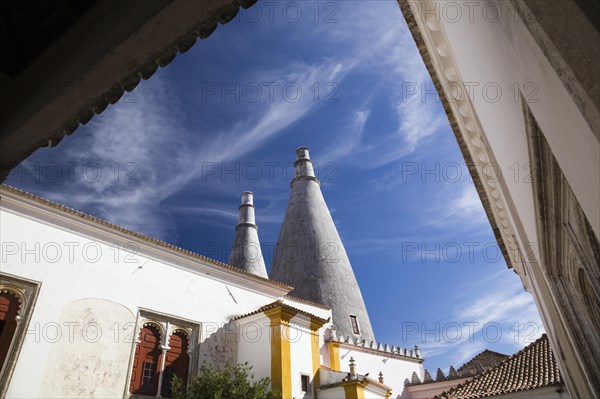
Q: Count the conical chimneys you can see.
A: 2